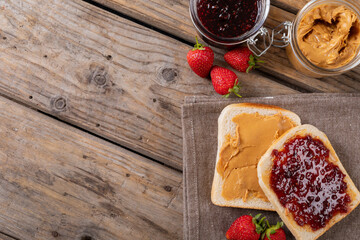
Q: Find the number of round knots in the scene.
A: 3